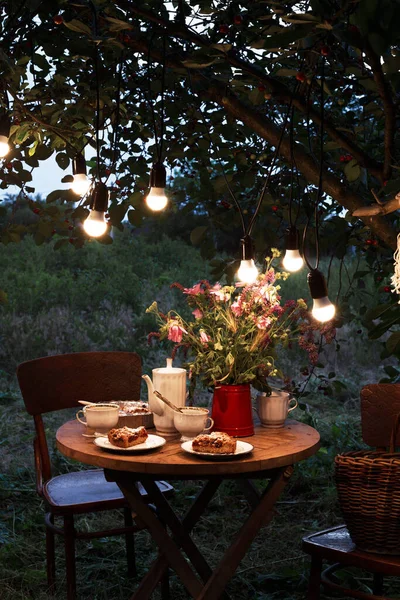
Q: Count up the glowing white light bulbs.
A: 7